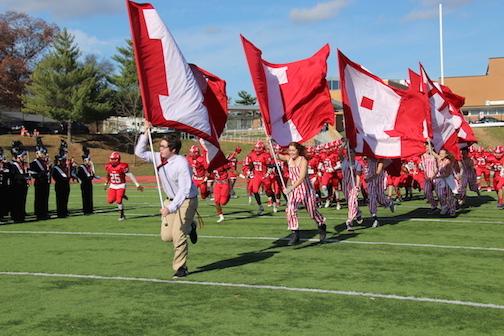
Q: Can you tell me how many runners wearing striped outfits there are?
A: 6